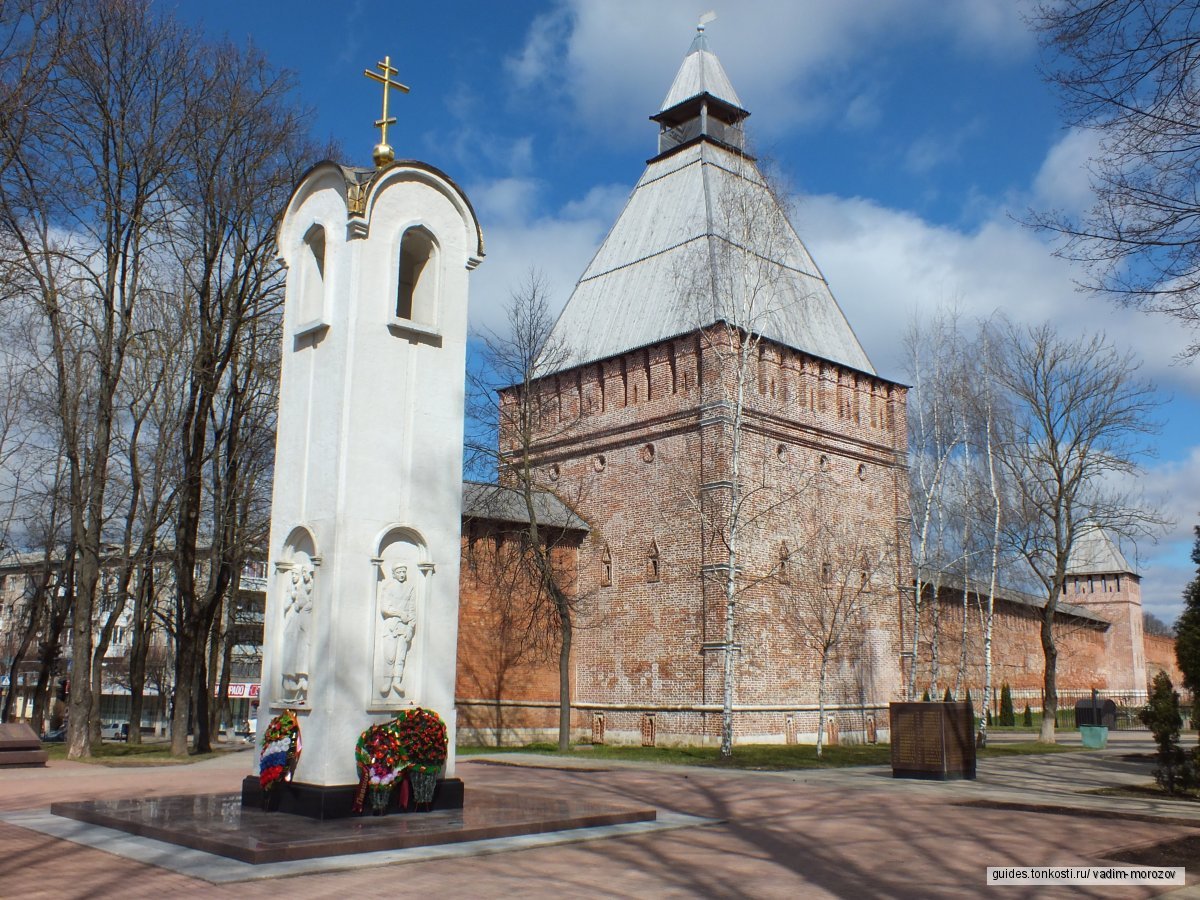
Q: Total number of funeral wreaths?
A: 3